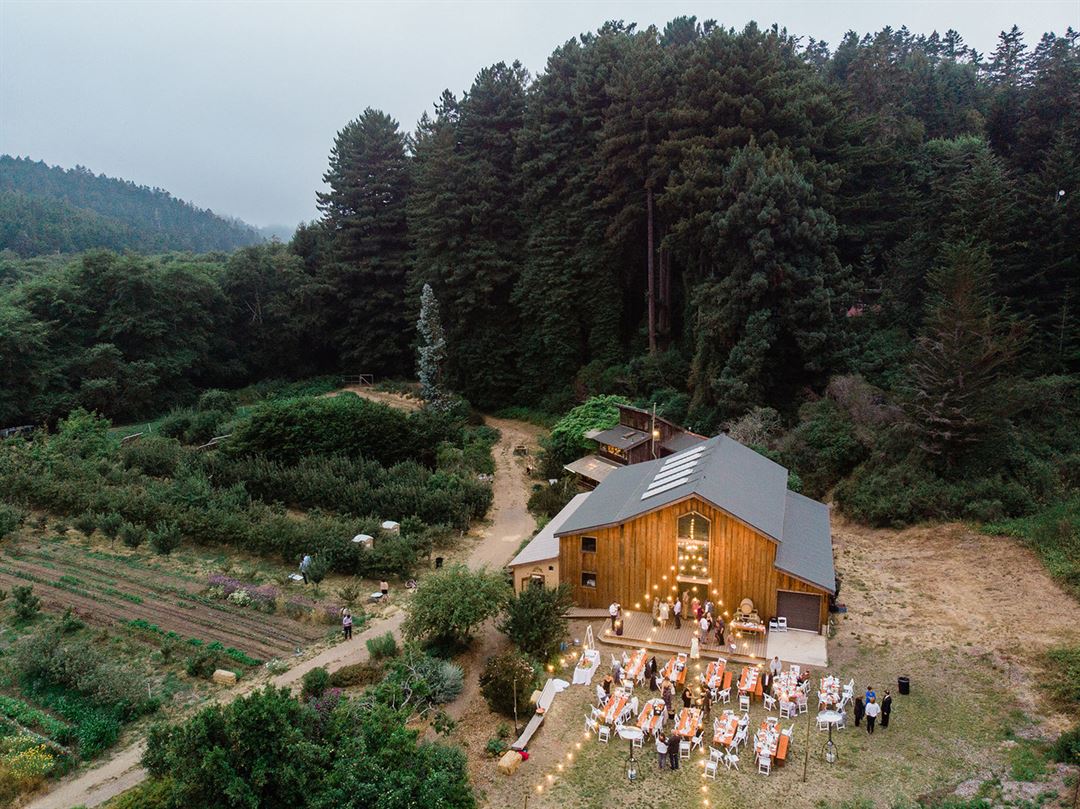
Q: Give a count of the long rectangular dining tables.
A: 11